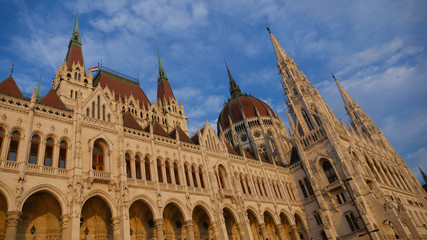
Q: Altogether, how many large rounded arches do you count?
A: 11